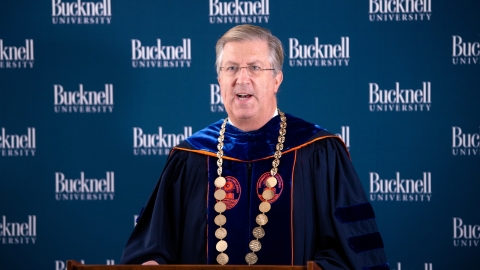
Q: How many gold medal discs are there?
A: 14